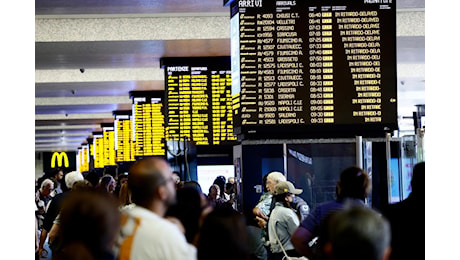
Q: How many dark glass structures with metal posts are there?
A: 1